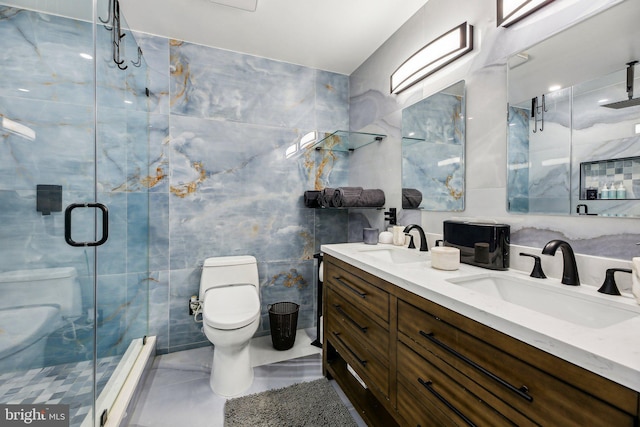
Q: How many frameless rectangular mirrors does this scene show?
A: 2